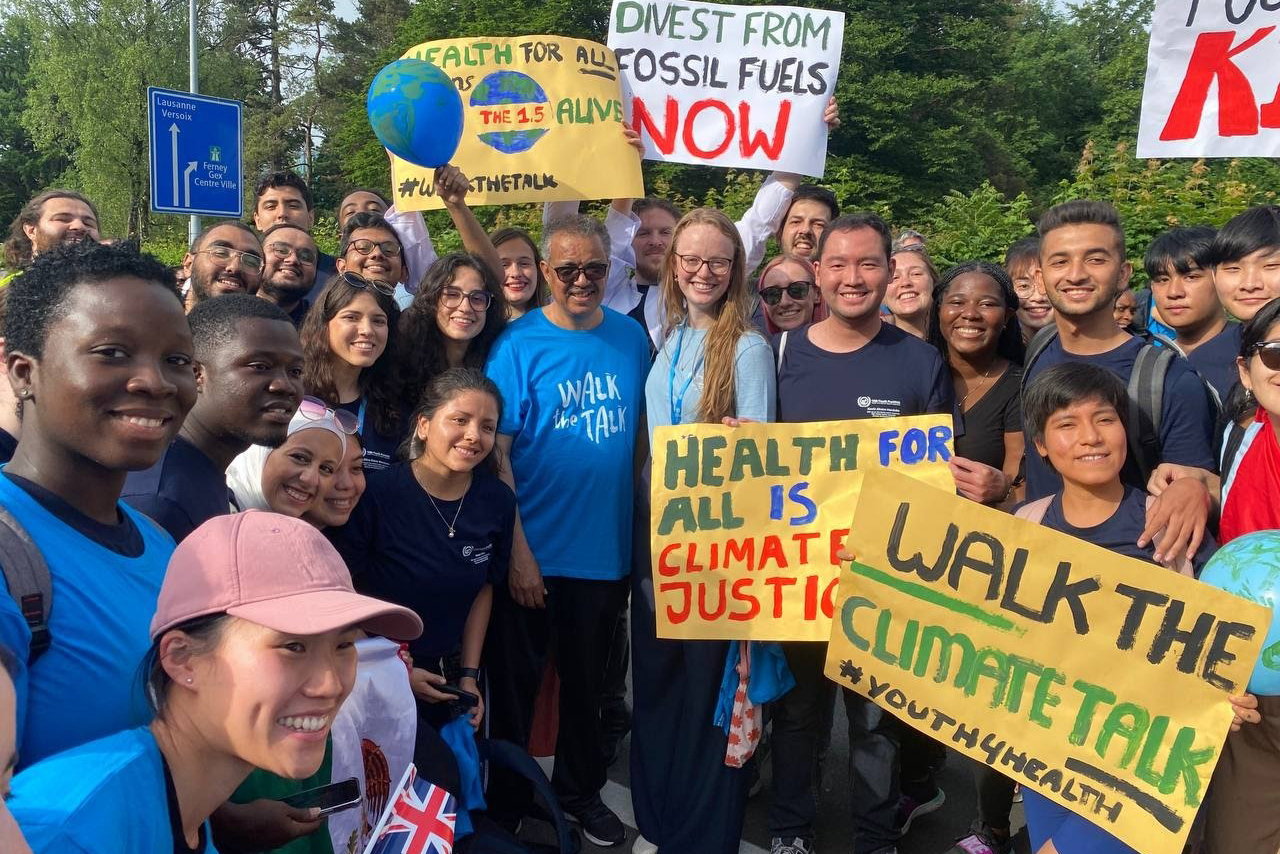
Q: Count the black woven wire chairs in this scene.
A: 0